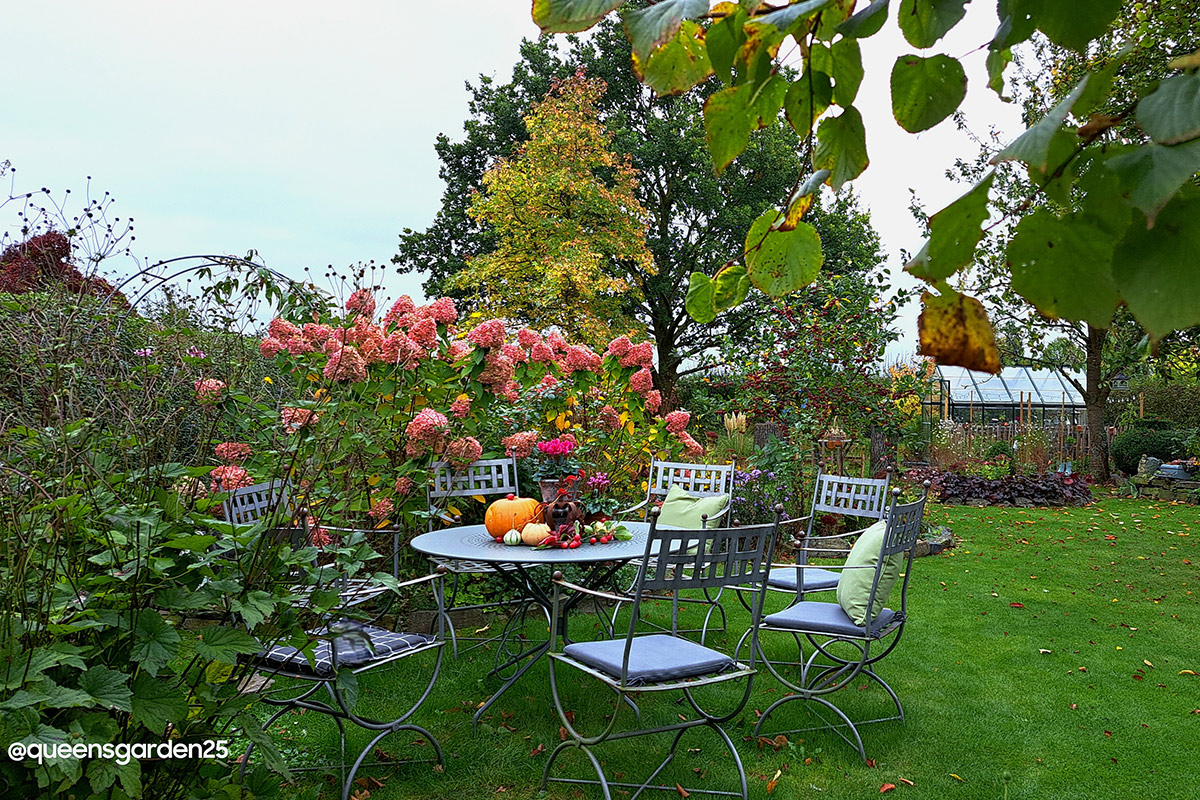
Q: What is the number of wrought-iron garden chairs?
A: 7